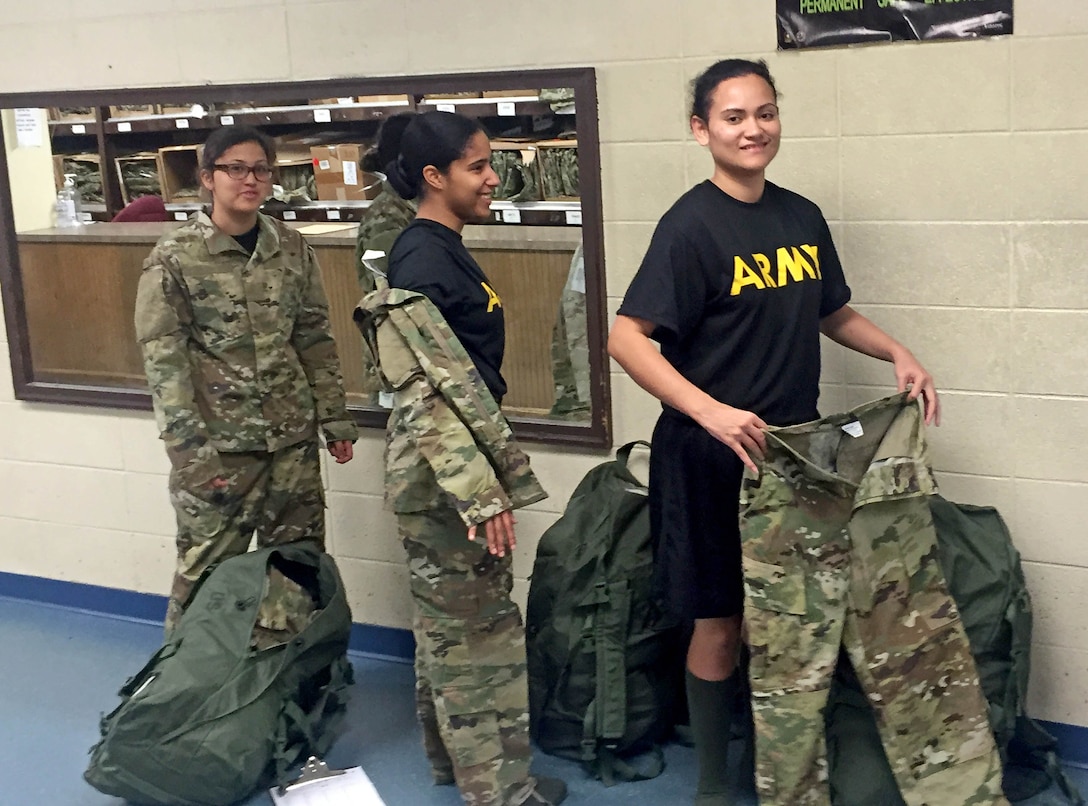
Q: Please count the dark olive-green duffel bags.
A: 3